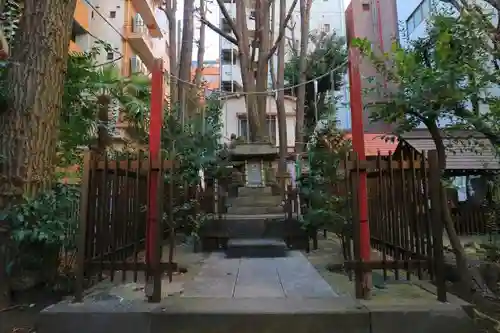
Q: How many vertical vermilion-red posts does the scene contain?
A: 2